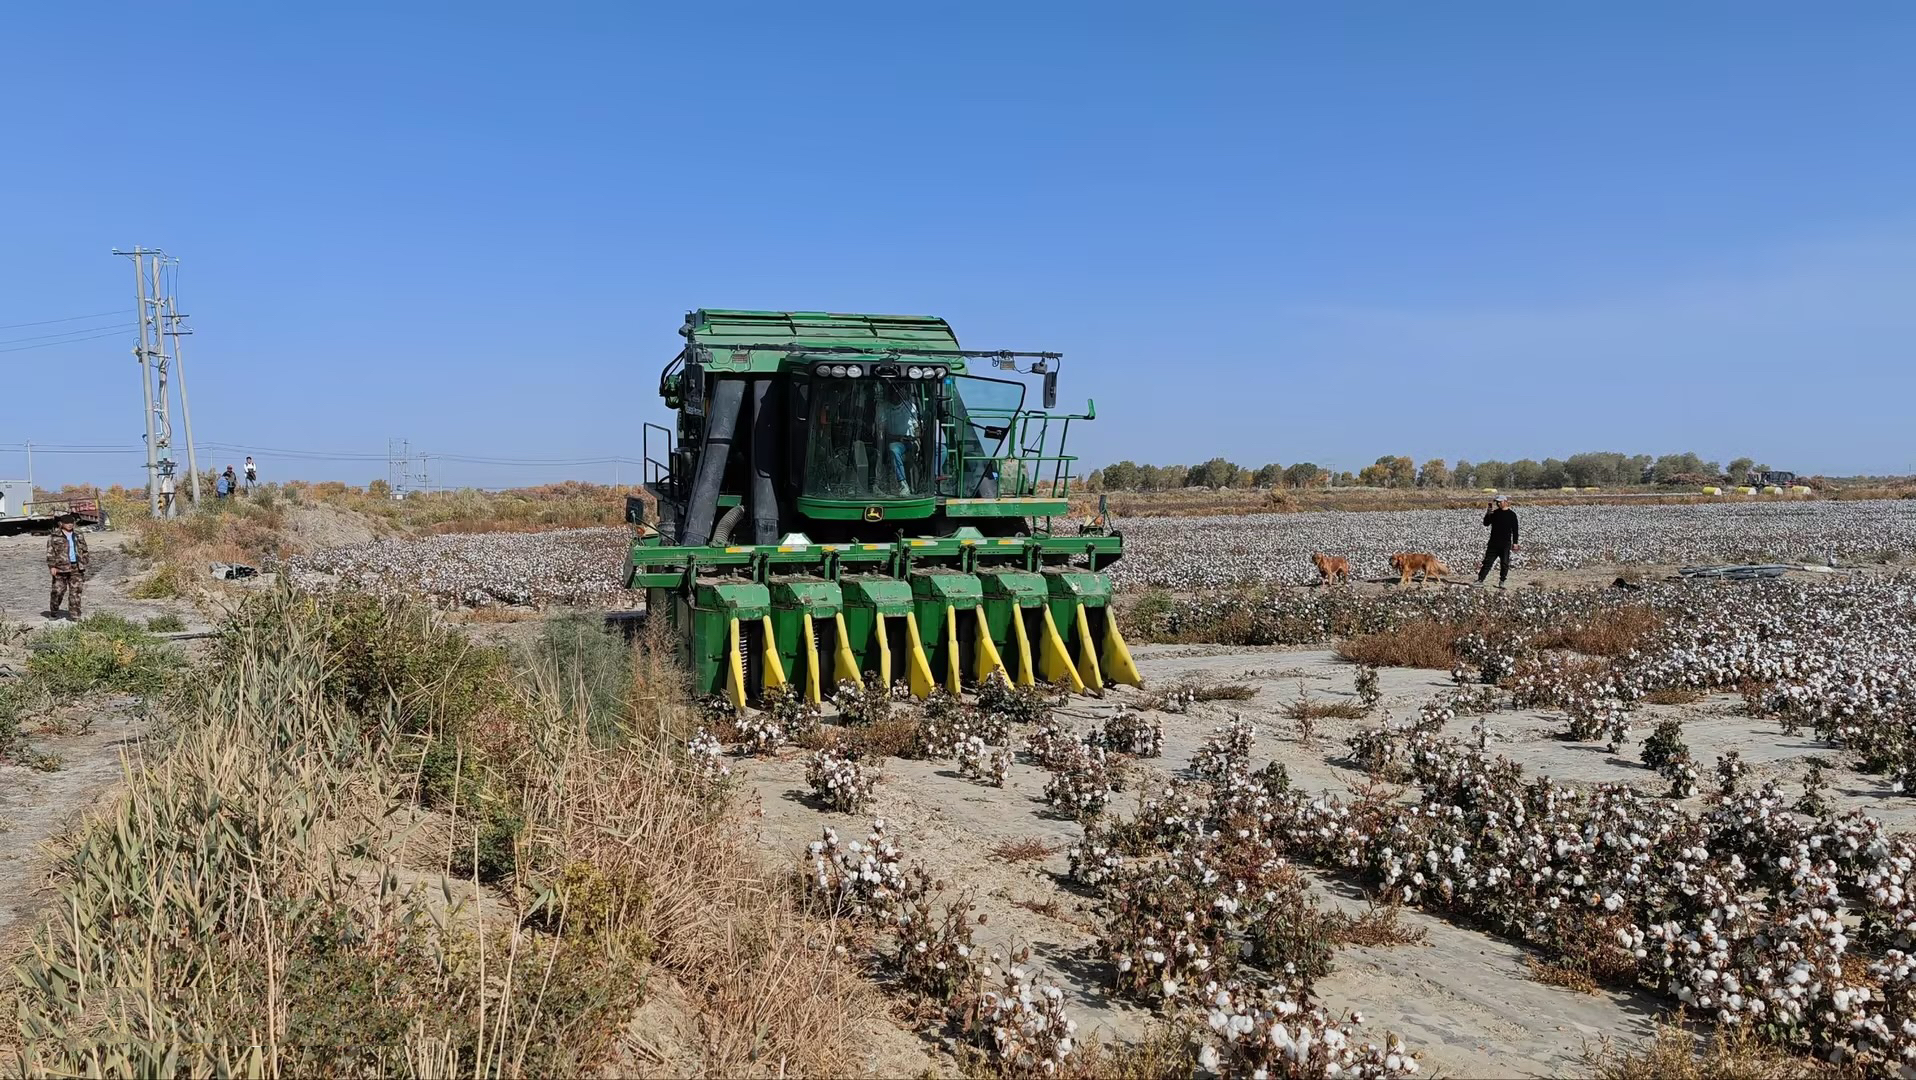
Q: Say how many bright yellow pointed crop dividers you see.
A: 12